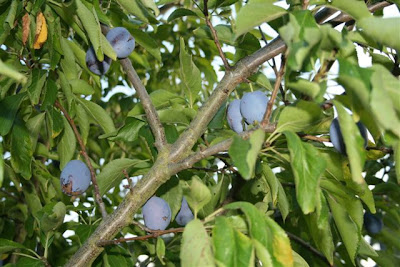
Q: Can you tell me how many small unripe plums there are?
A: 0